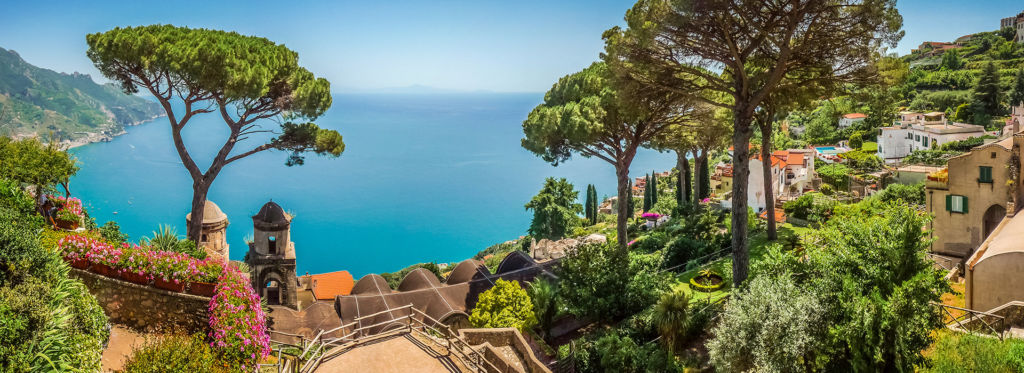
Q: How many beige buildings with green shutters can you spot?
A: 1